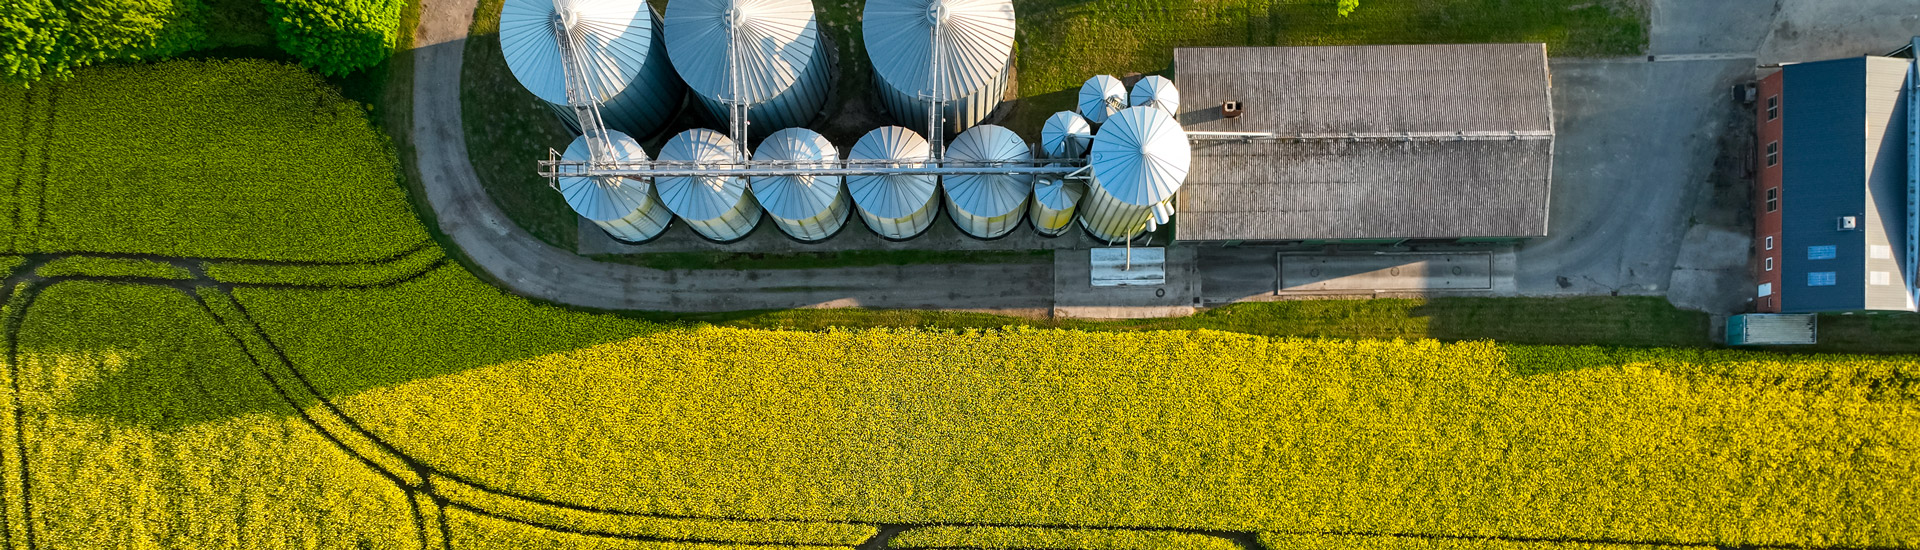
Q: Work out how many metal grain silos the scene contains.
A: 13